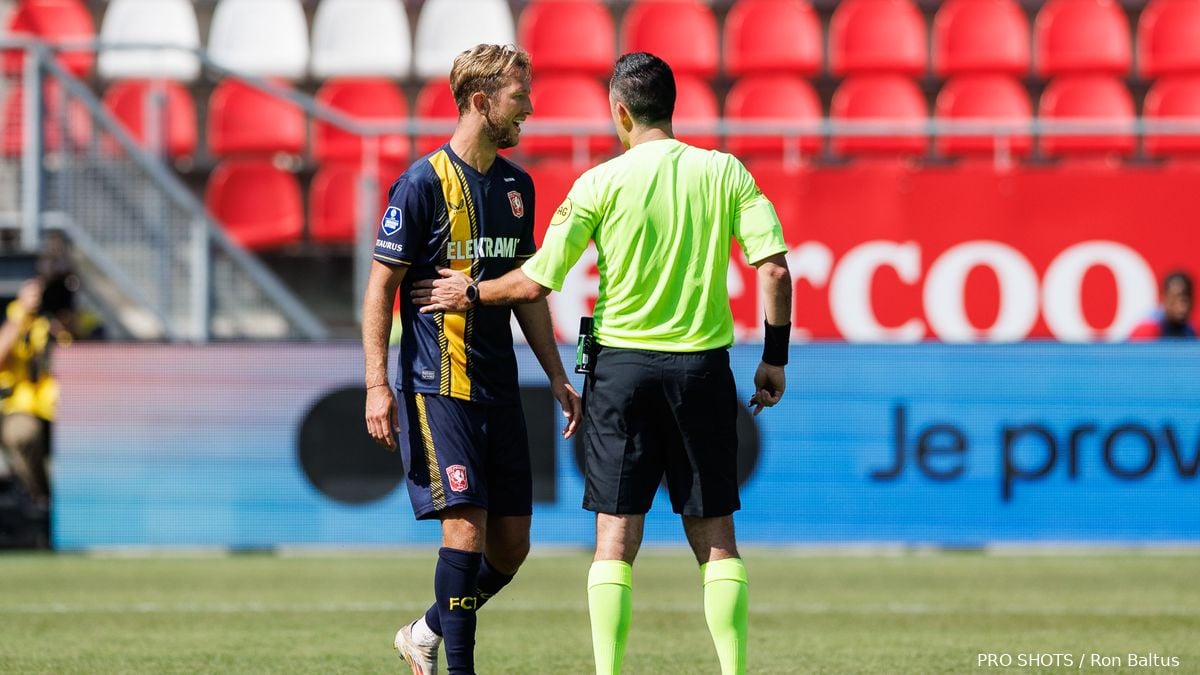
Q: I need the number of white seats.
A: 4